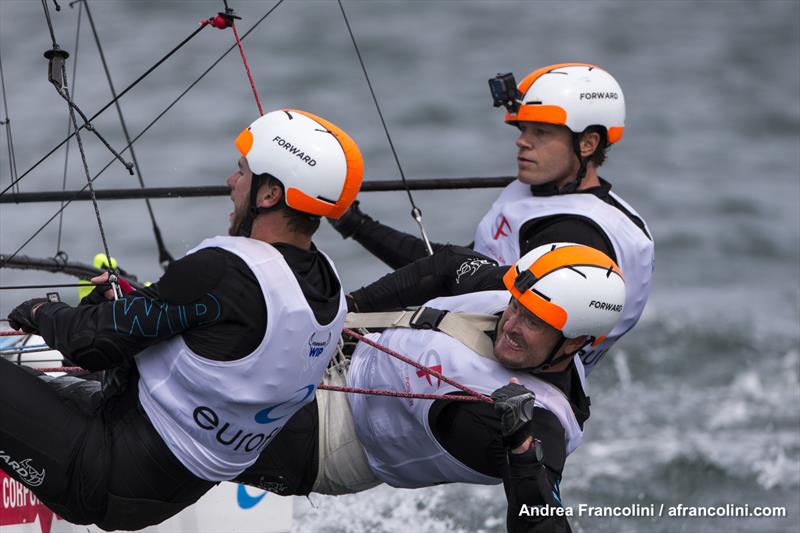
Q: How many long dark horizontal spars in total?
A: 1